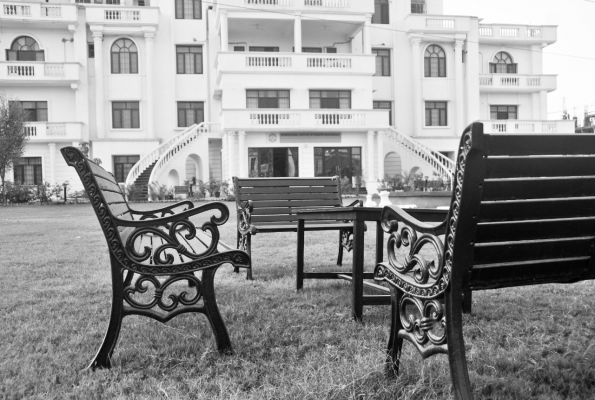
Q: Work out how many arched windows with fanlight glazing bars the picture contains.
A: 4